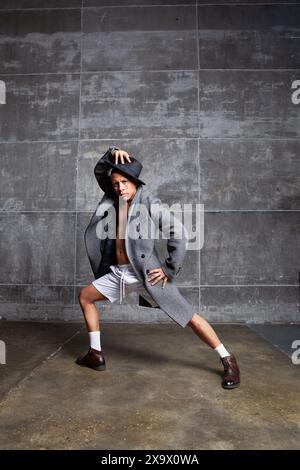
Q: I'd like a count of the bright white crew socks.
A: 2